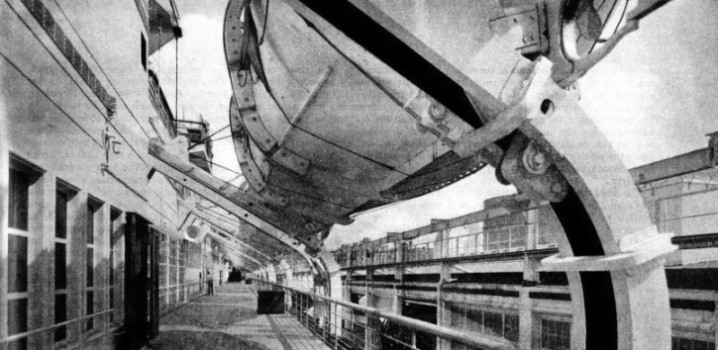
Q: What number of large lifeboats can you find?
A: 1